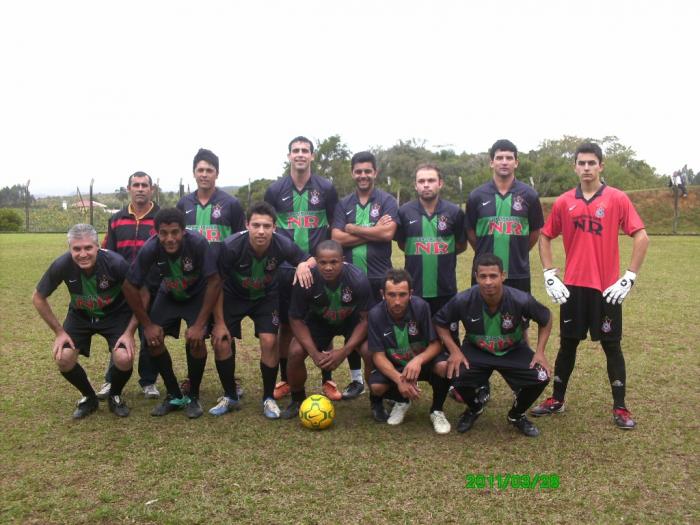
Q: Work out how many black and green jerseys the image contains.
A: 11